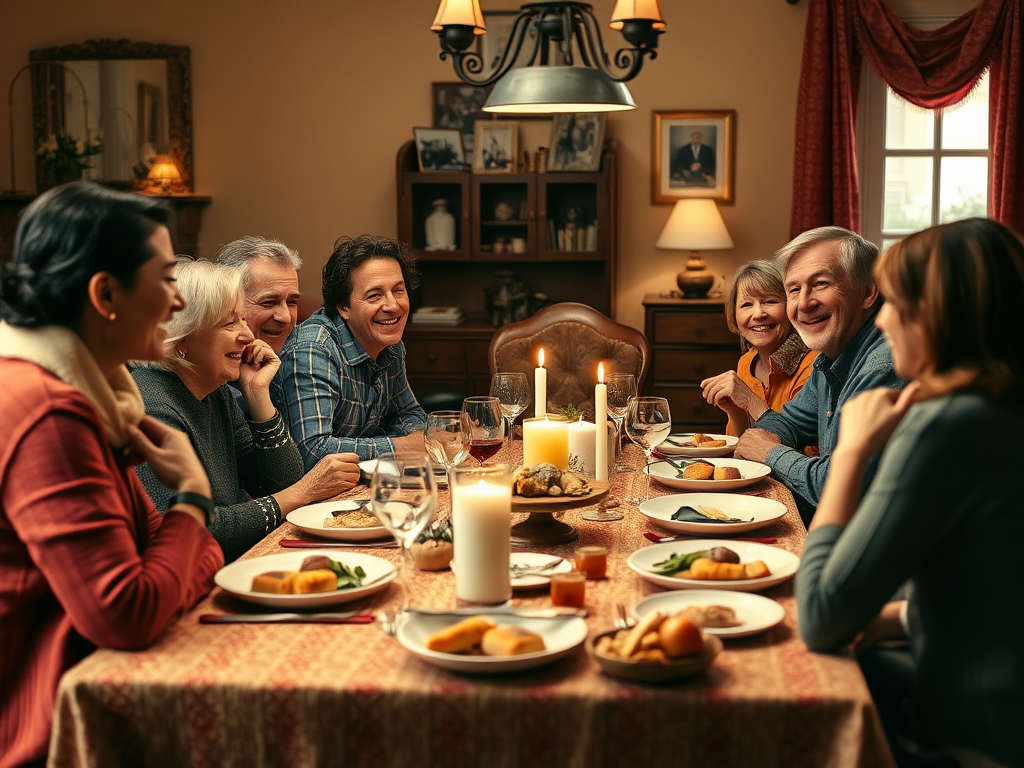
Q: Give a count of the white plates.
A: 10